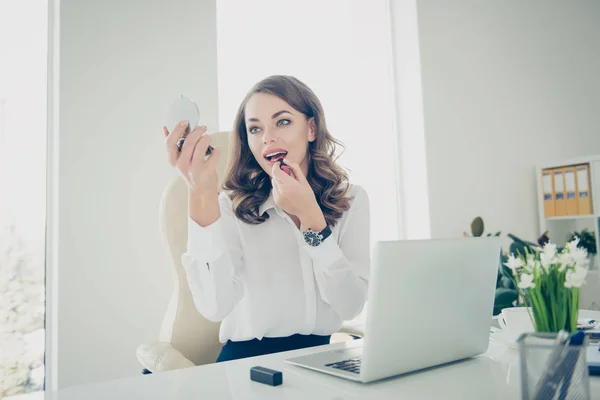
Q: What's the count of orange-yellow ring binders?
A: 4